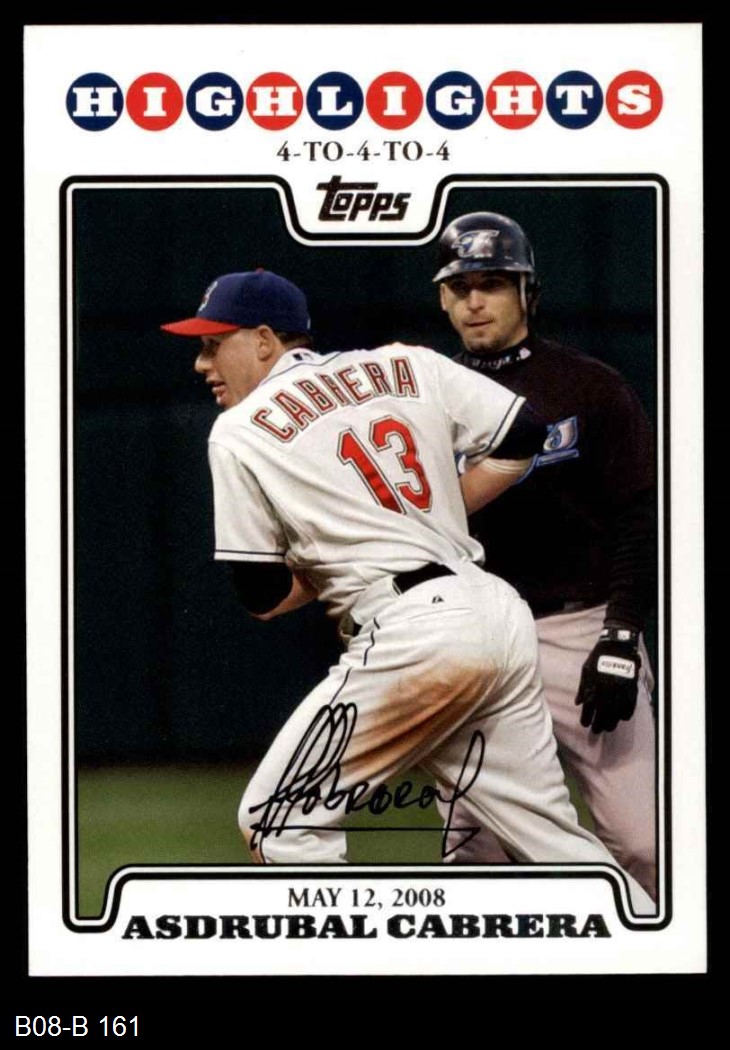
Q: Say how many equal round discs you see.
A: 10